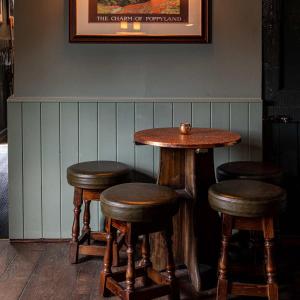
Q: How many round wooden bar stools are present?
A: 4